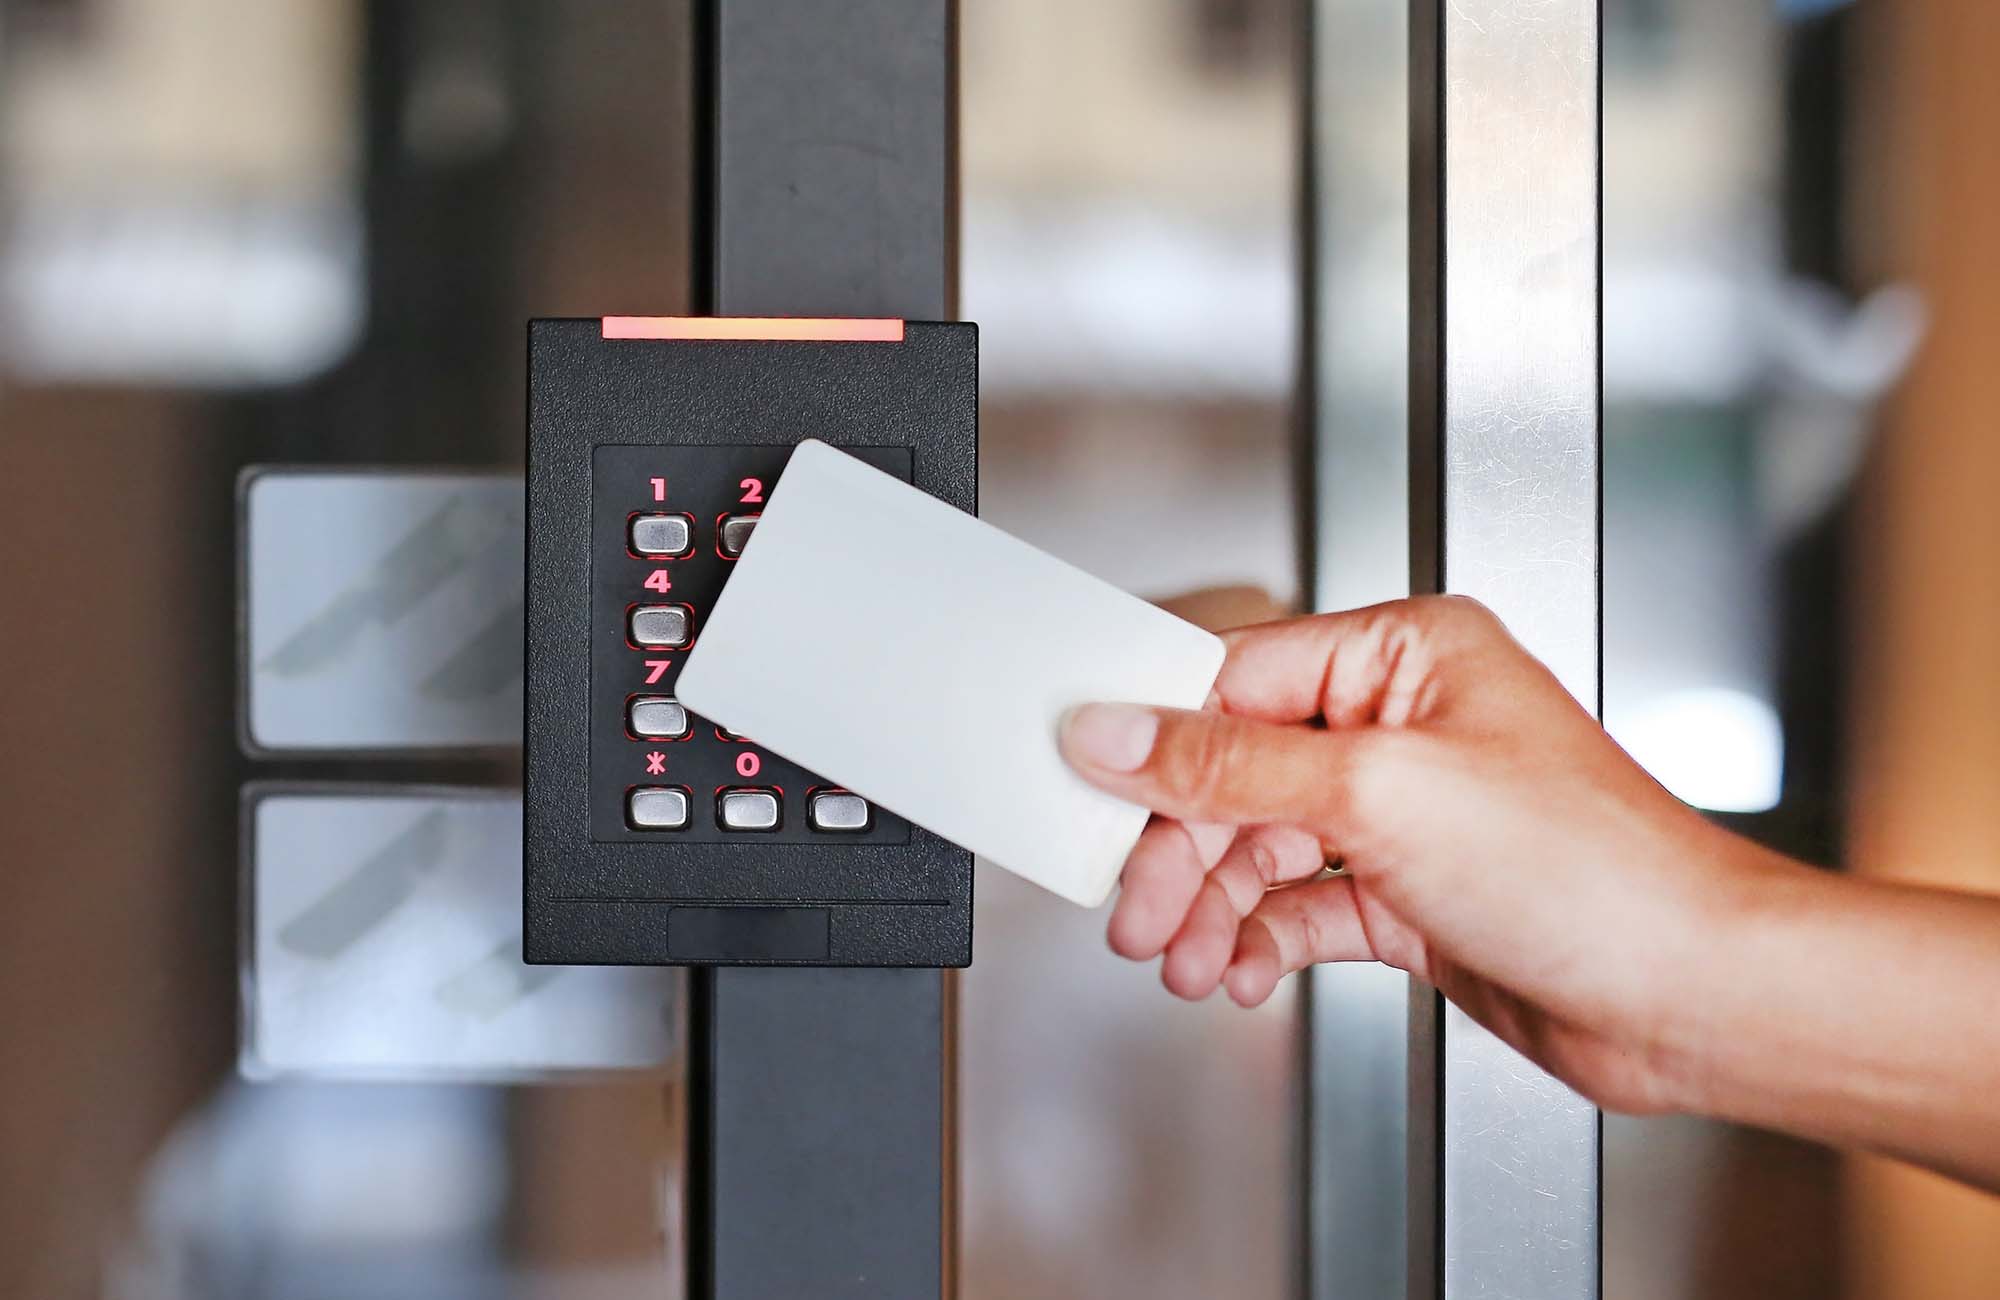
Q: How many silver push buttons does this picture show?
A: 8